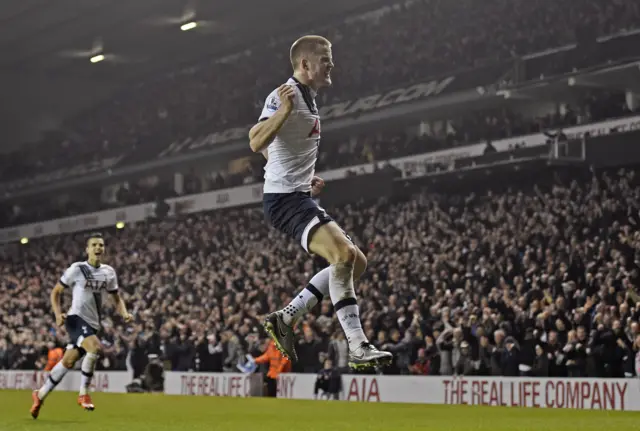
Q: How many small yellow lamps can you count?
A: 4